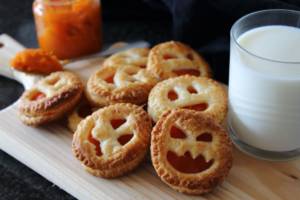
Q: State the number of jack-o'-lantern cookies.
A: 7